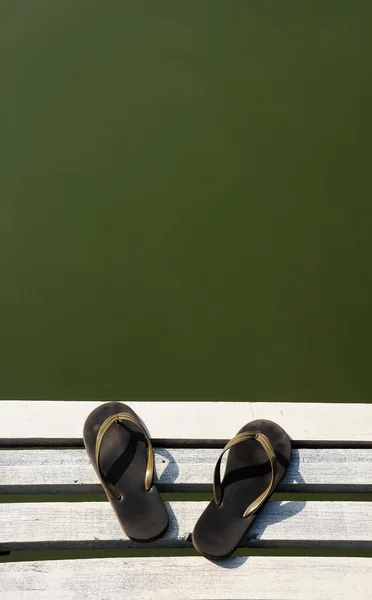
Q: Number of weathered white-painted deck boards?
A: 4